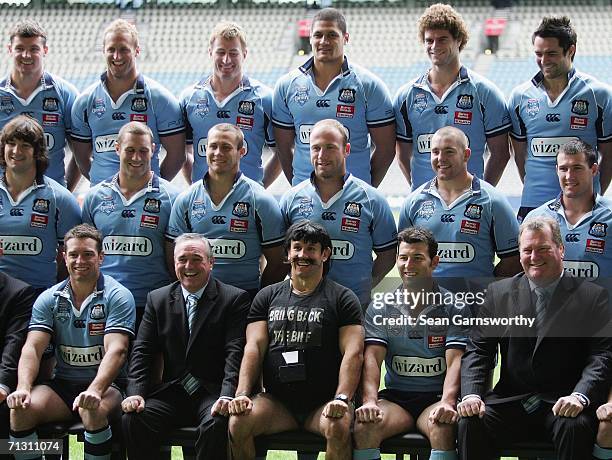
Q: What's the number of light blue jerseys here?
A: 14